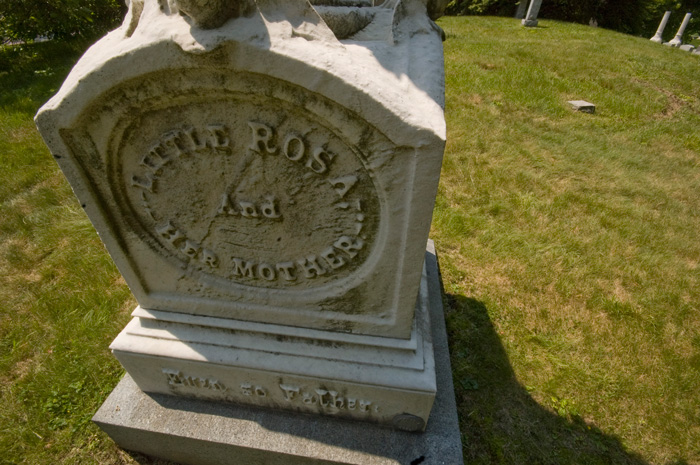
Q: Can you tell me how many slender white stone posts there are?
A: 2